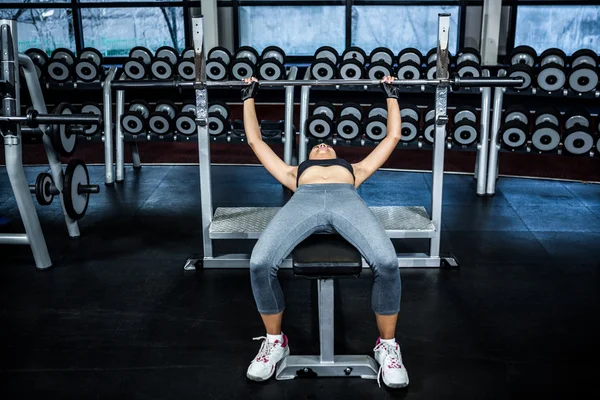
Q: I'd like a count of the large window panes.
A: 5